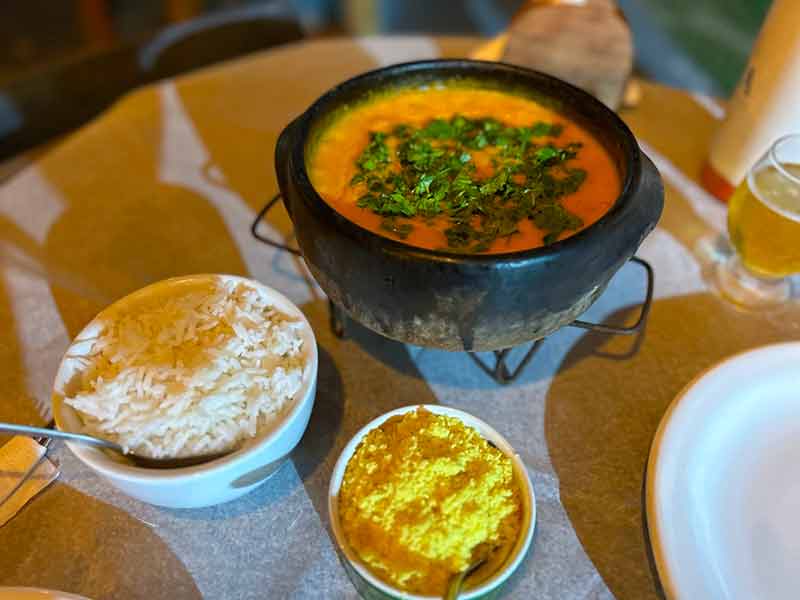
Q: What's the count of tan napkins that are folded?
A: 1